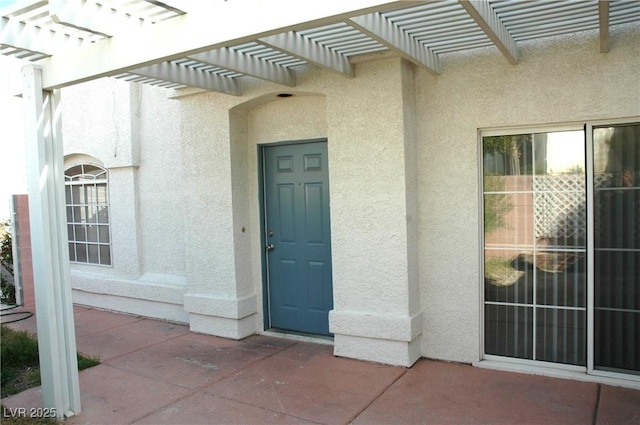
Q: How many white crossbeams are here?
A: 6